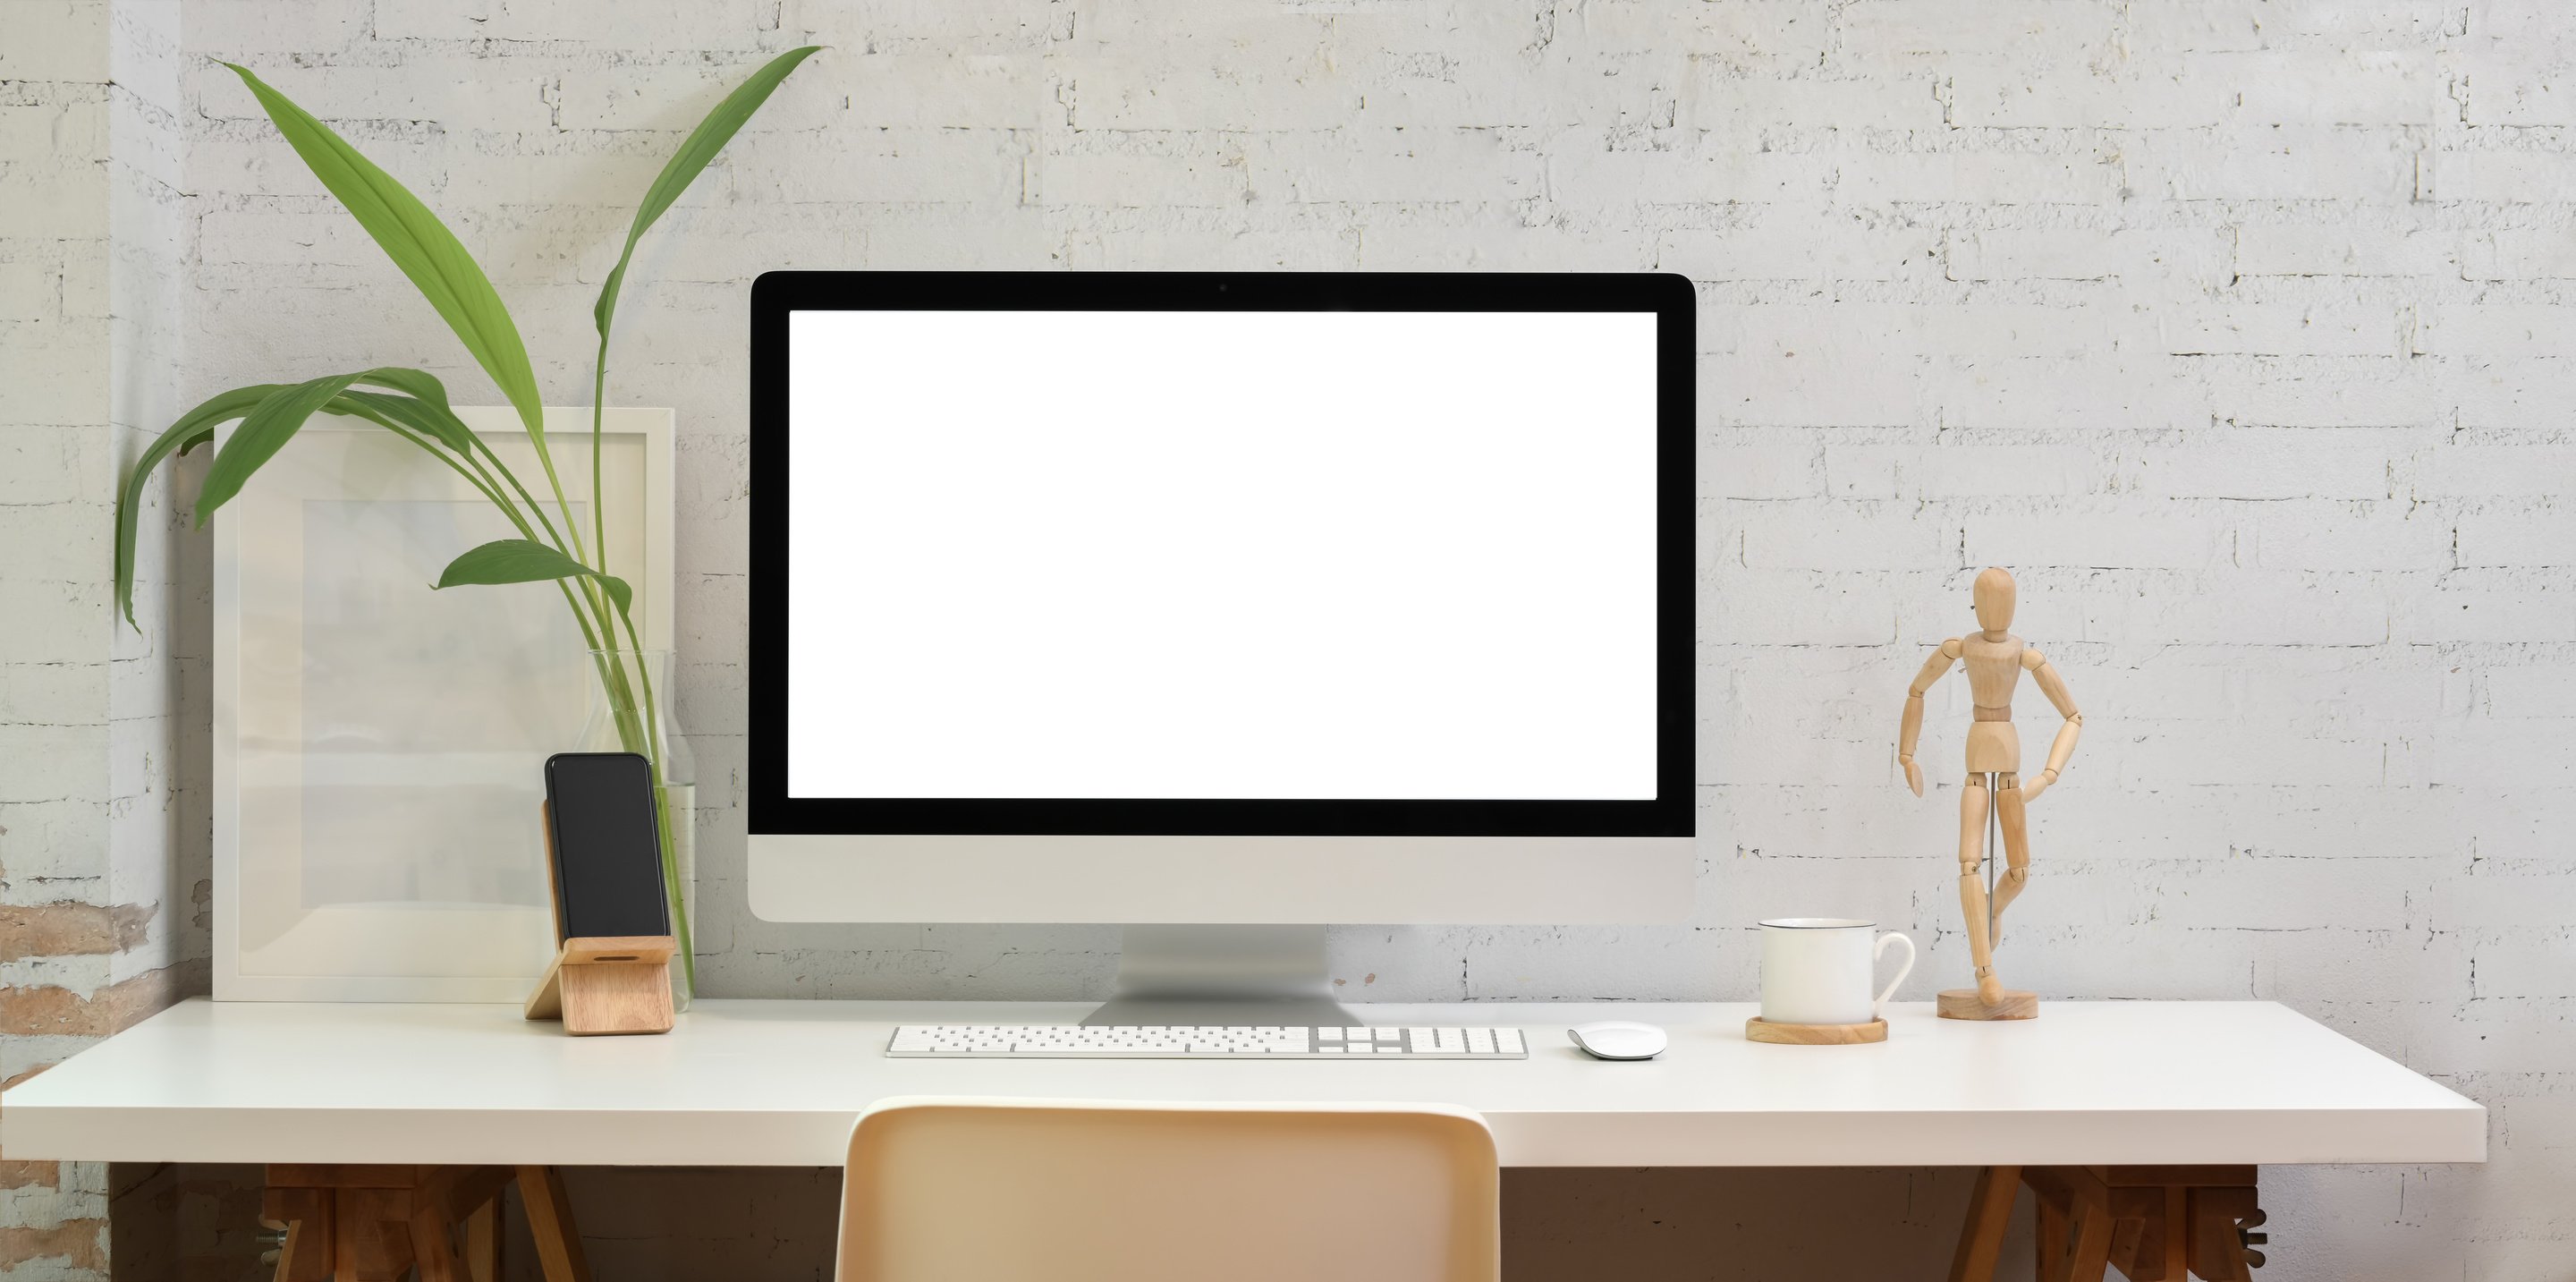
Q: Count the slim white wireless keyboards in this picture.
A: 1